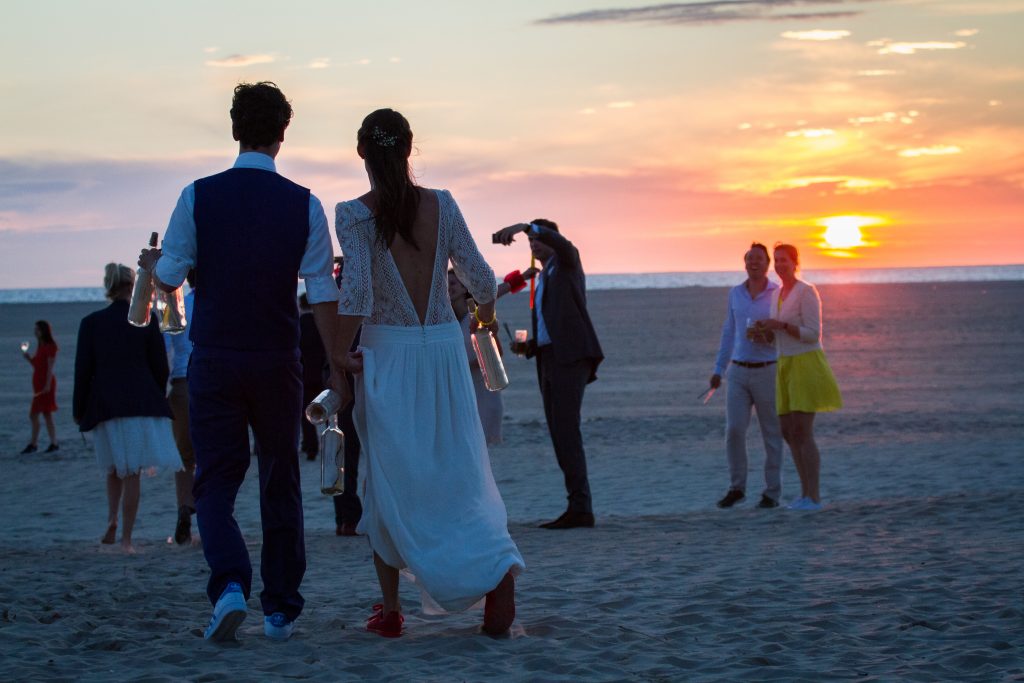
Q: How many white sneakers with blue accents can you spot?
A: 2